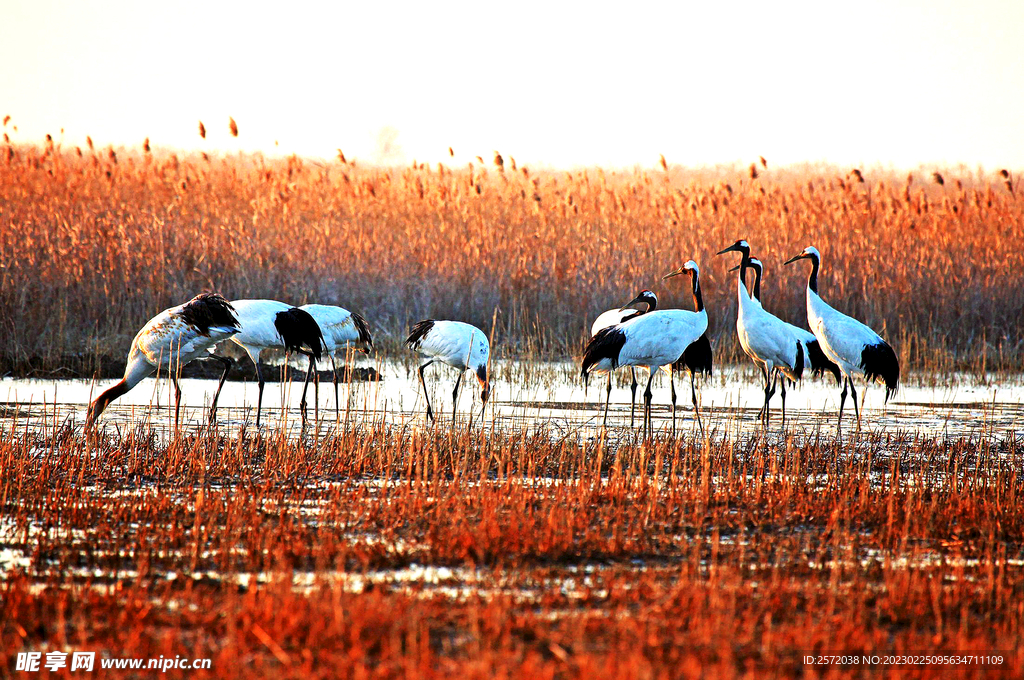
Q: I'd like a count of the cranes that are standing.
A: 9